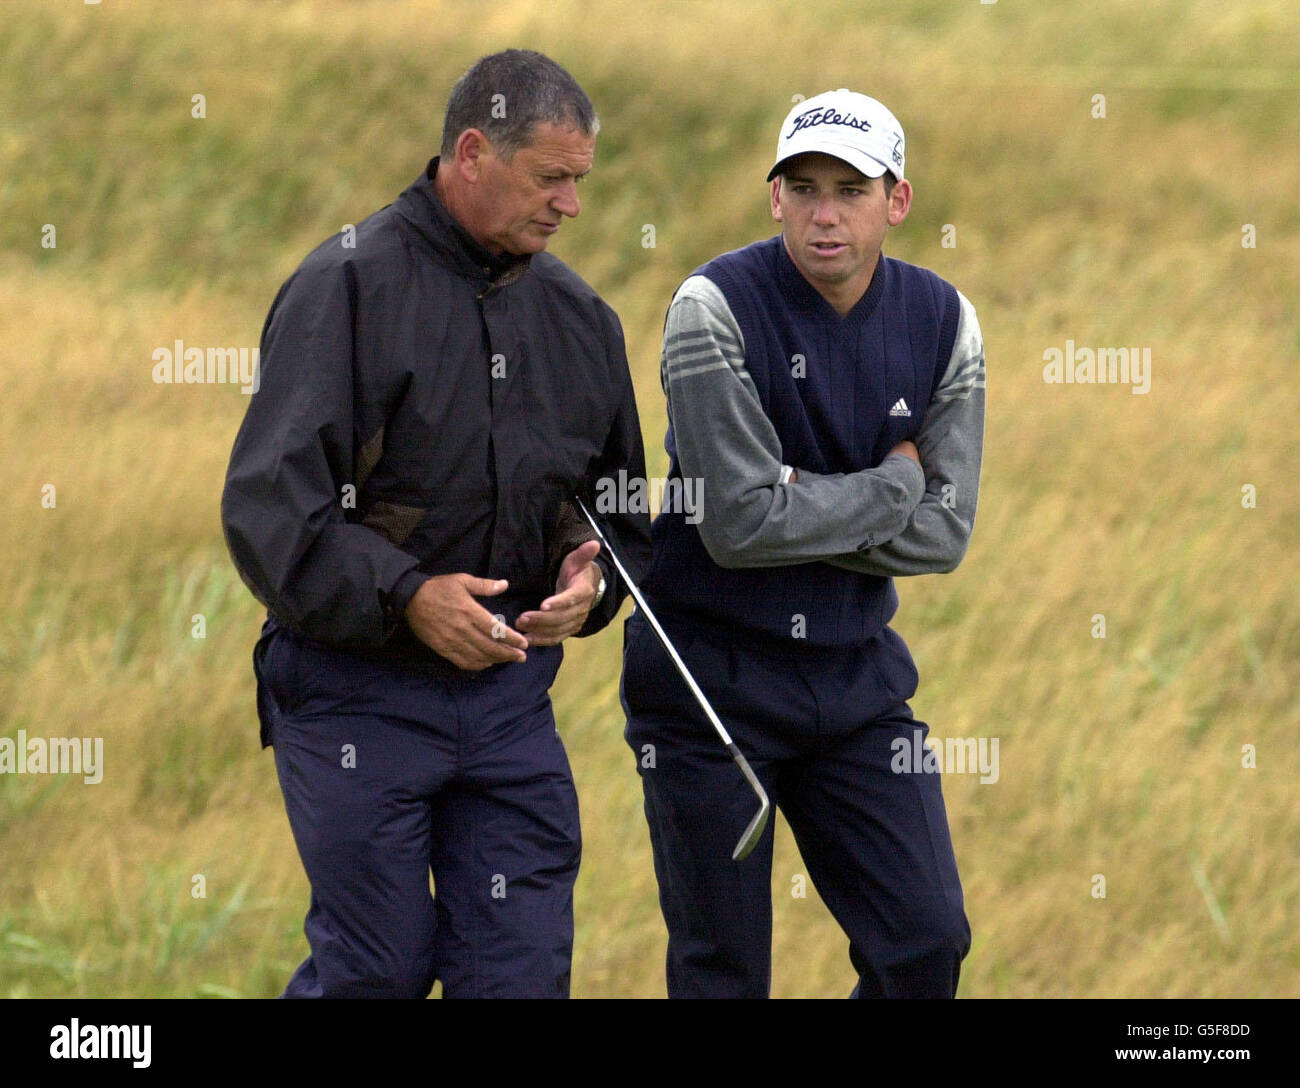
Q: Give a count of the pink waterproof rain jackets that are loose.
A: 0